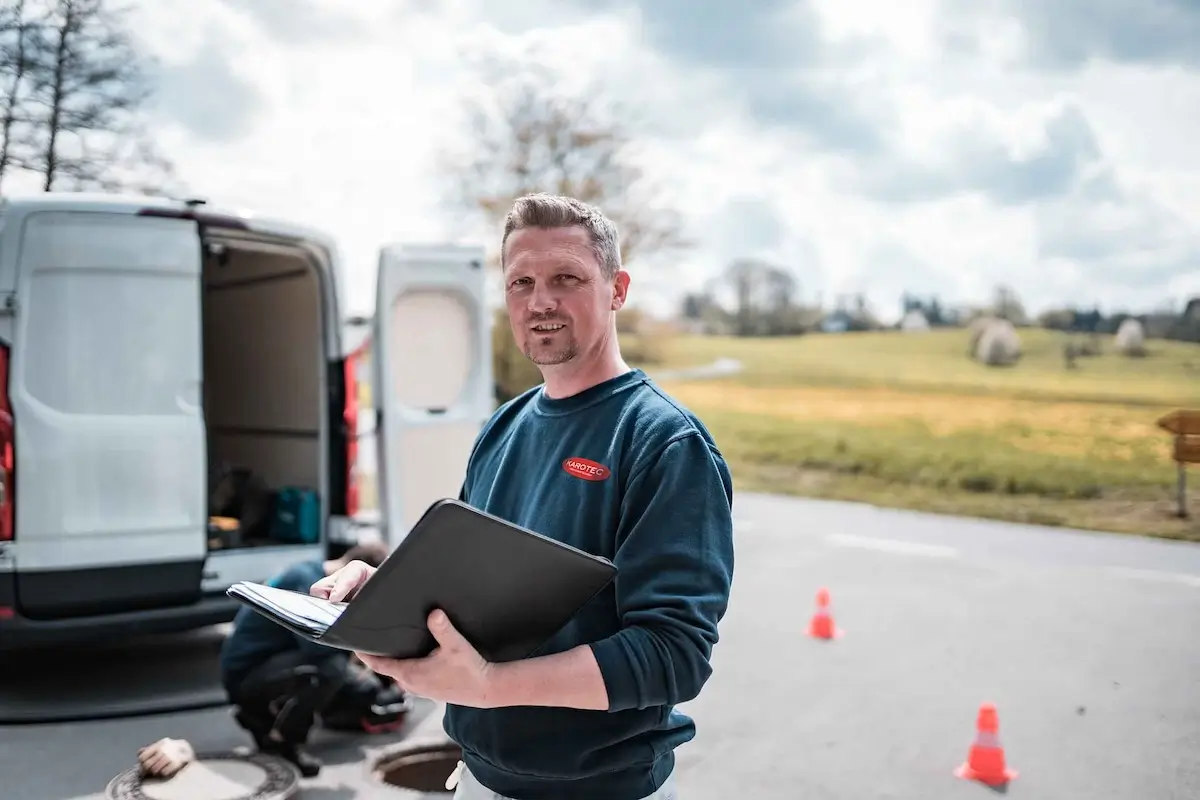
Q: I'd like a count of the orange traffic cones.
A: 2